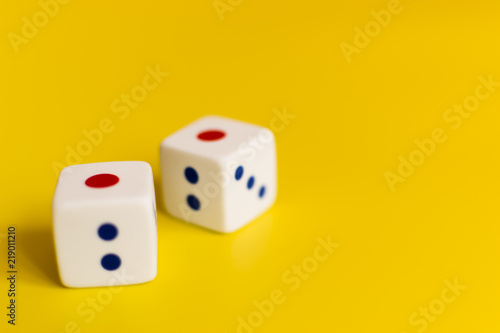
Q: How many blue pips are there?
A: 7